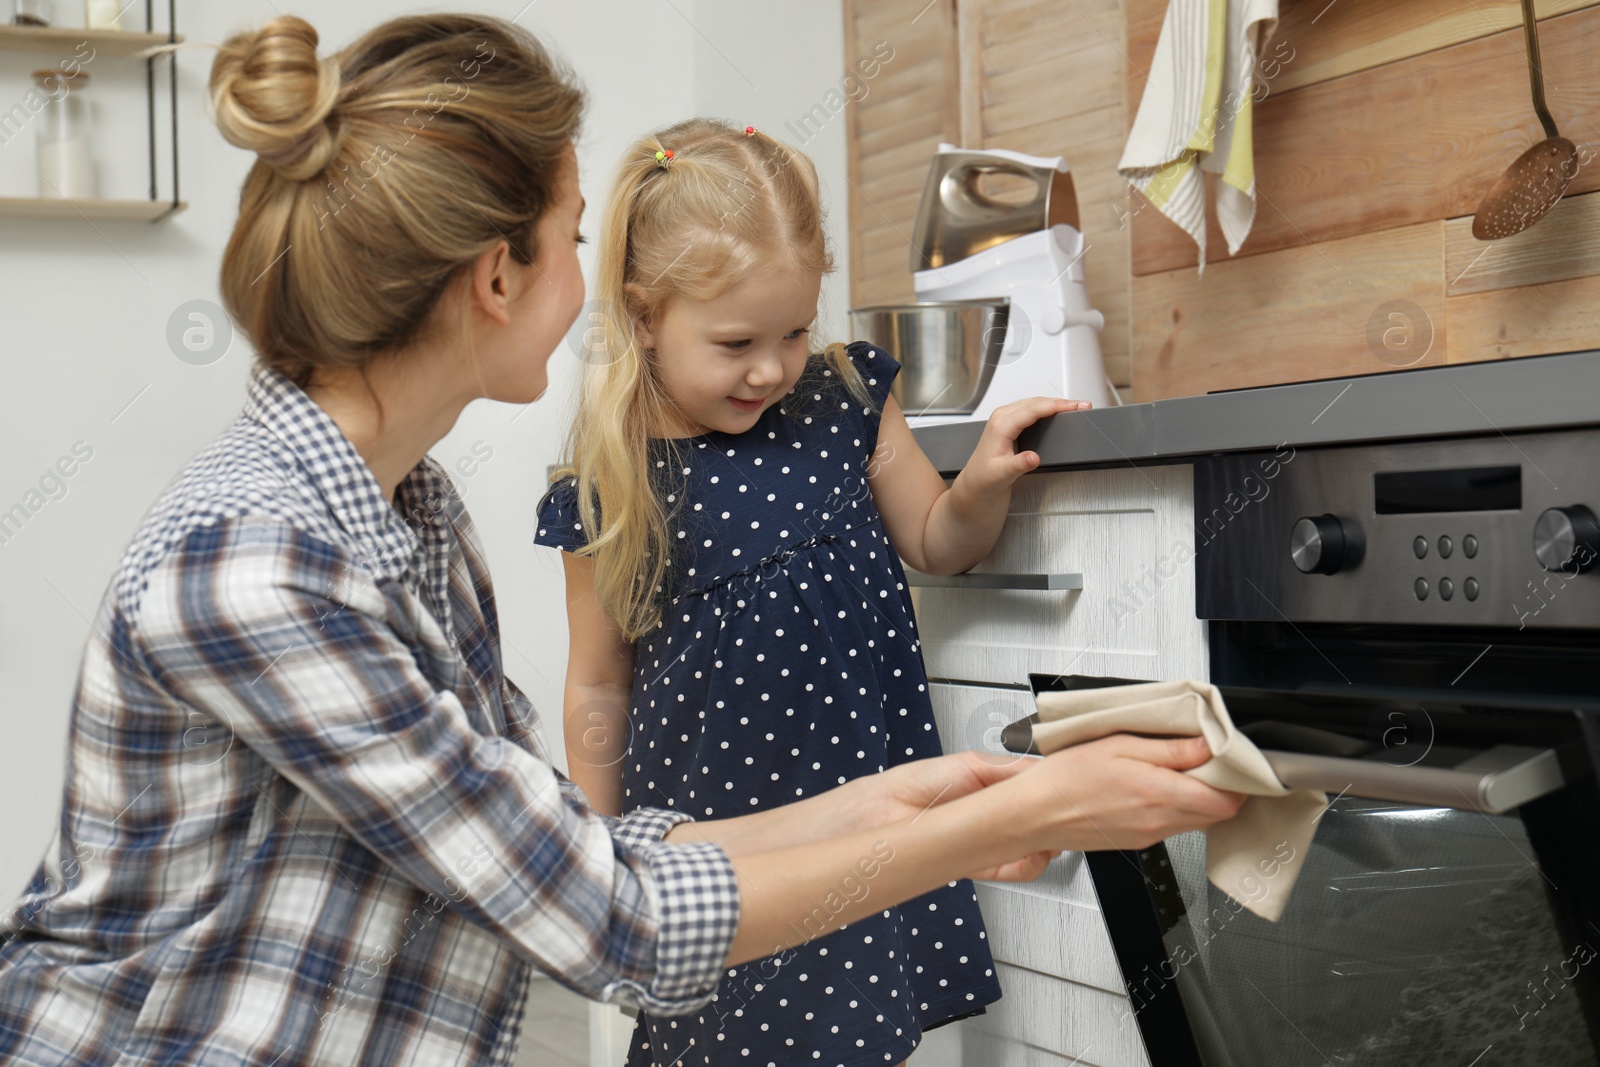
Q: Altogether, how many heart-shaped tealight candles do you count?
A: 0